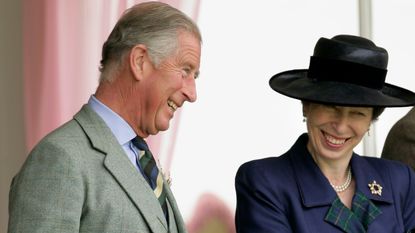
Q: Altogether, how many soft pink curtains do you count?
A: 1